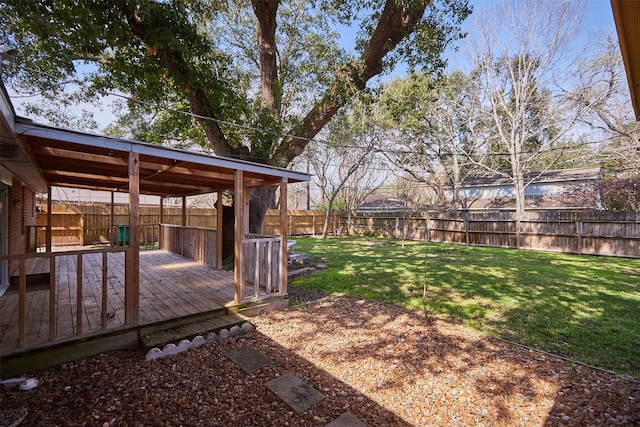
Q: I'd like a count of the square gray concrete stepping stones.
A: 3